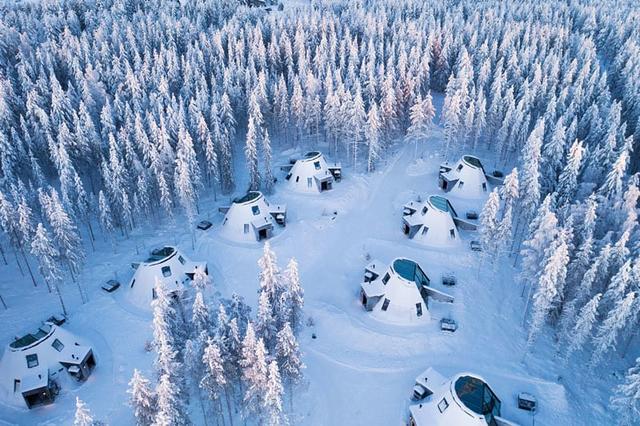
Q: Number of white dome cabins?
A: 8